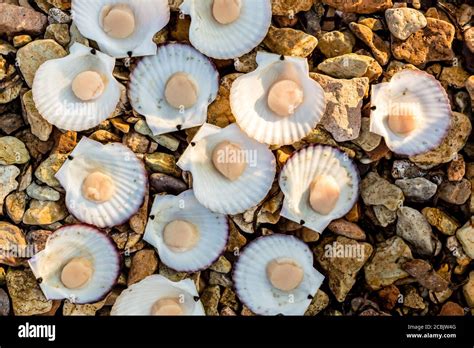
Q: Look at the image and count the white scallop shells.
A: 13